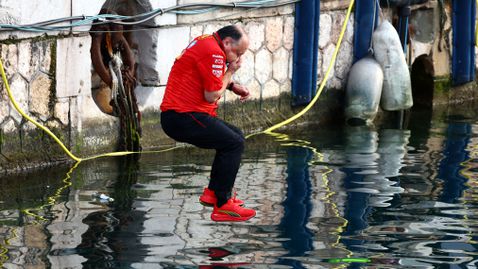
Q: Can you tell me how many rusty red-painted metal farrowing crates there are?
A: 0